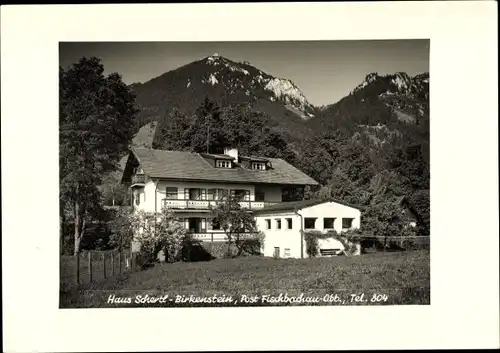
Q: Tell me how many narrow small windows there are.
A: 3